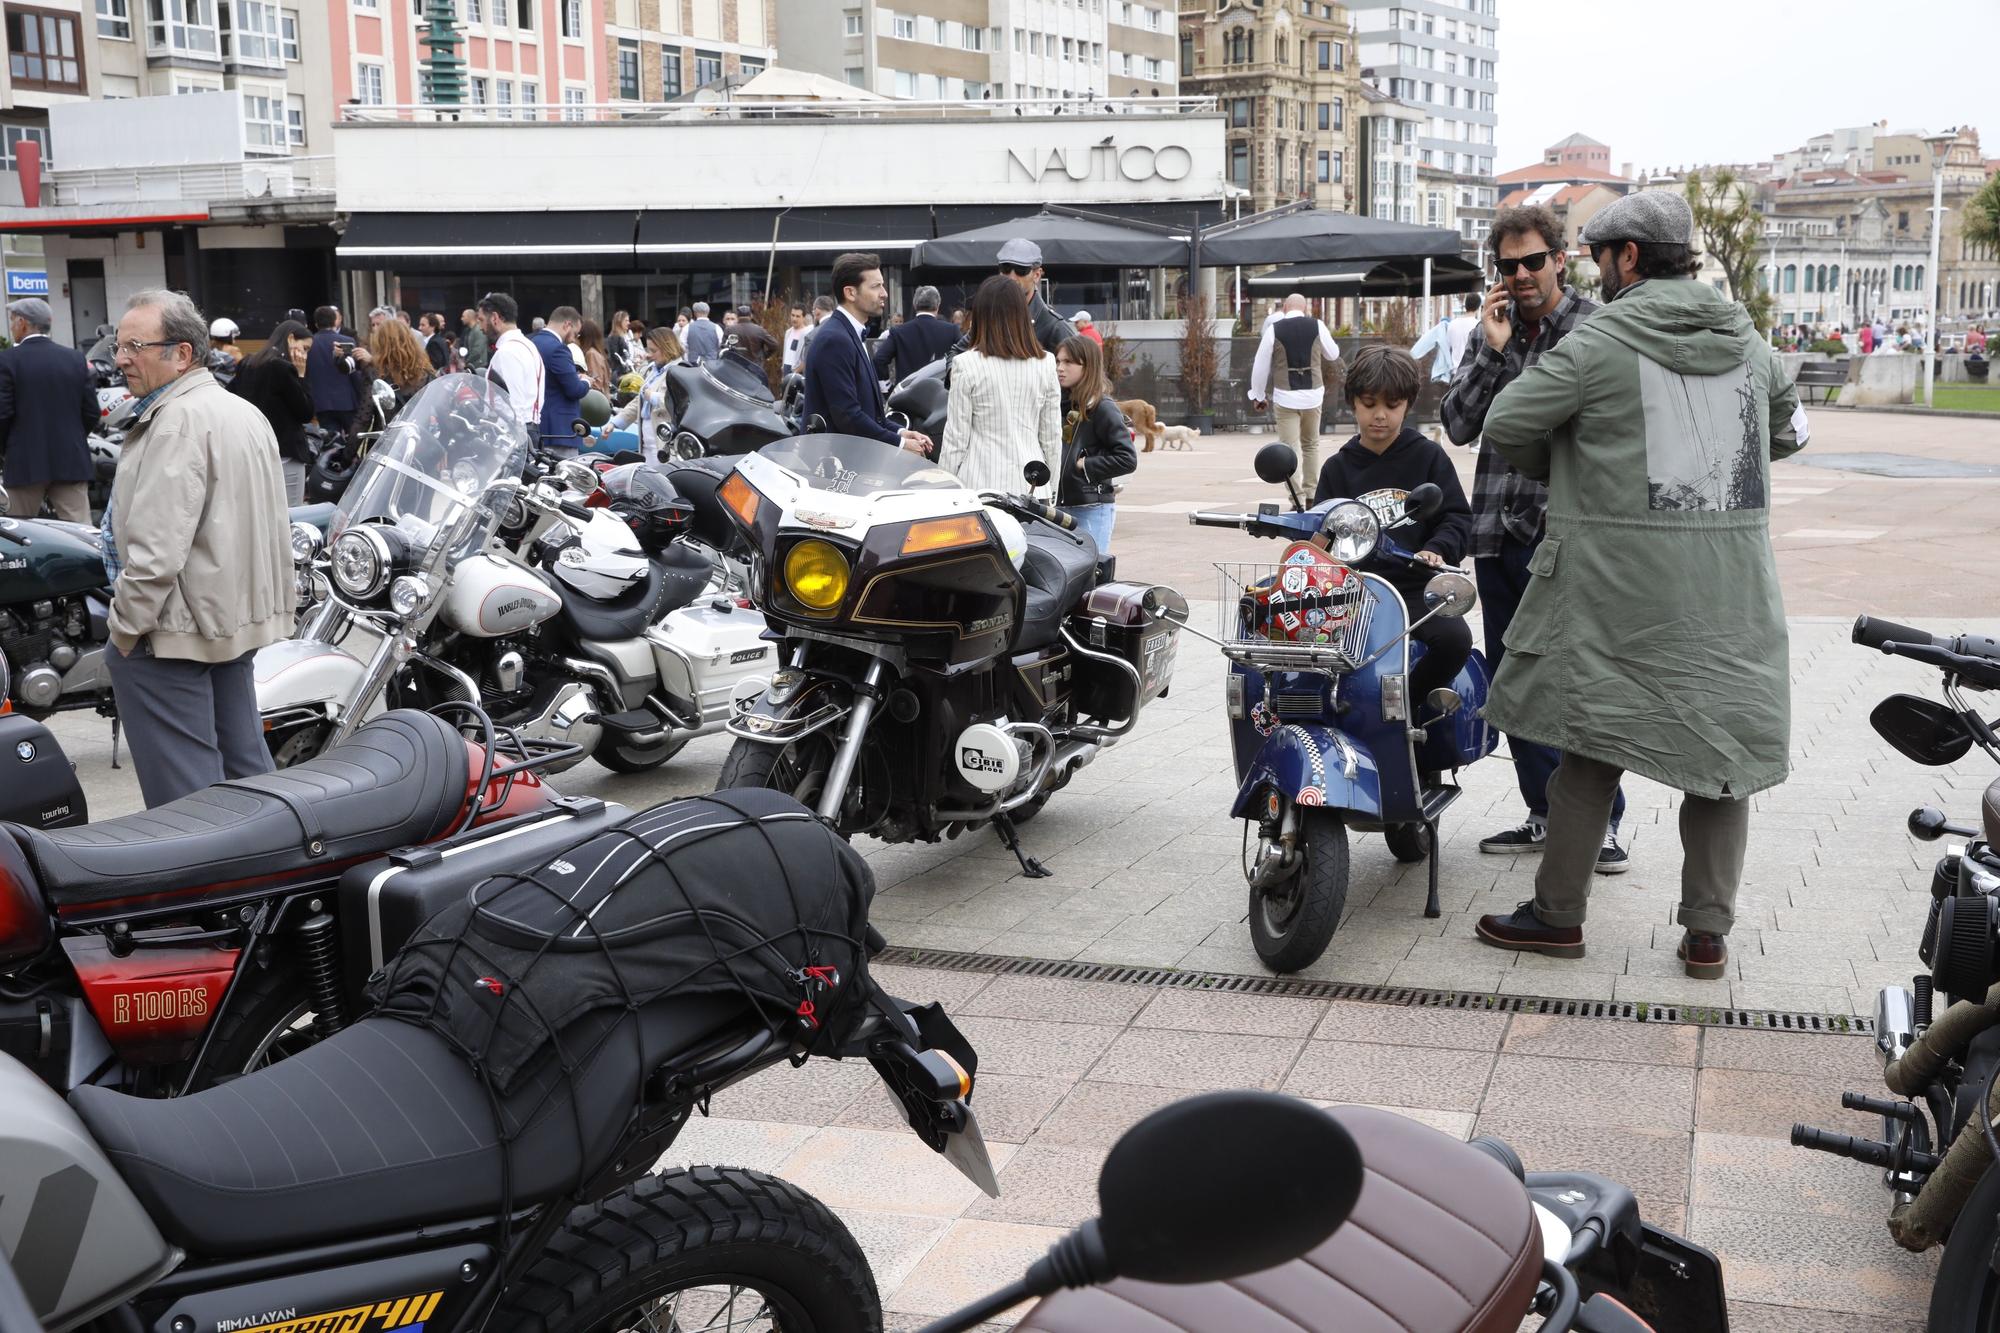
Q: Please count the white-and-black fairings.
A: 1